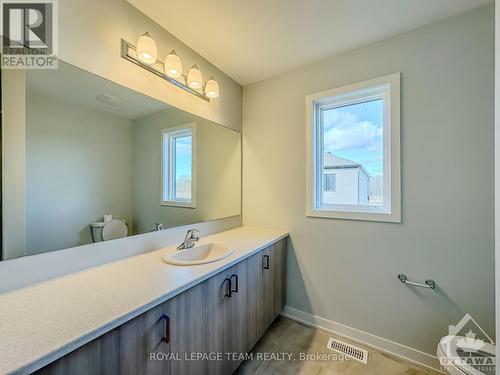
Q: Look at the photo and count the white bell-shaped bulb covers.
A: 4